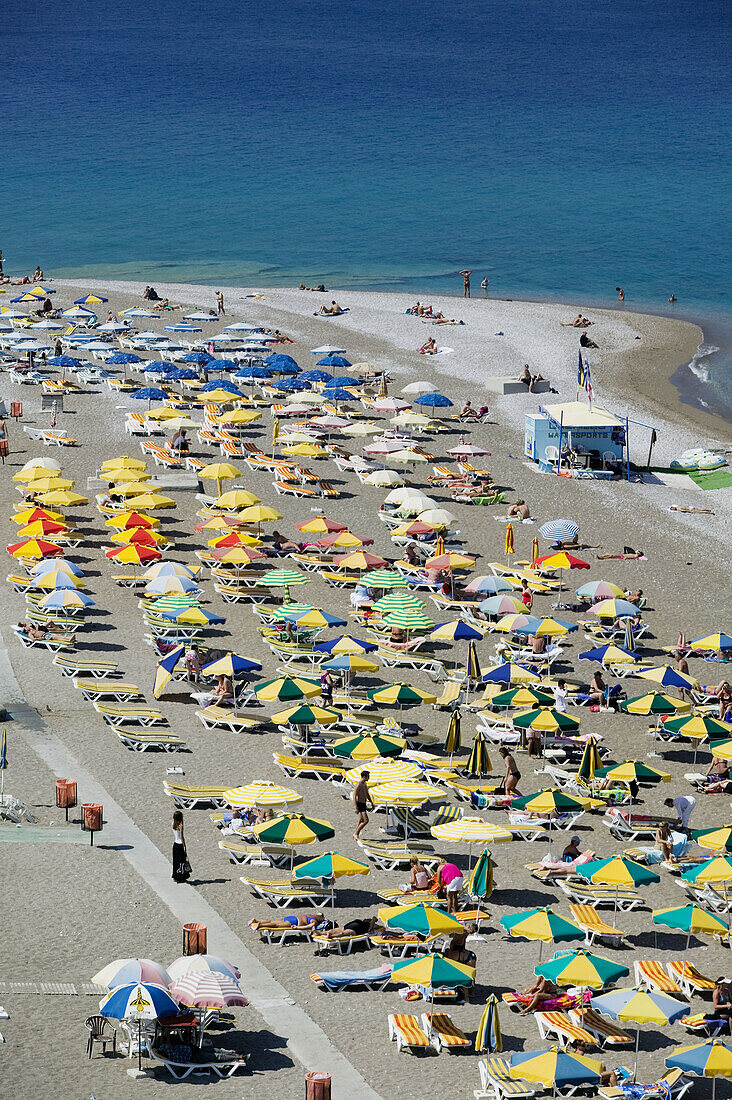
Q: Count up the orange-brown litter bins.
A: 6